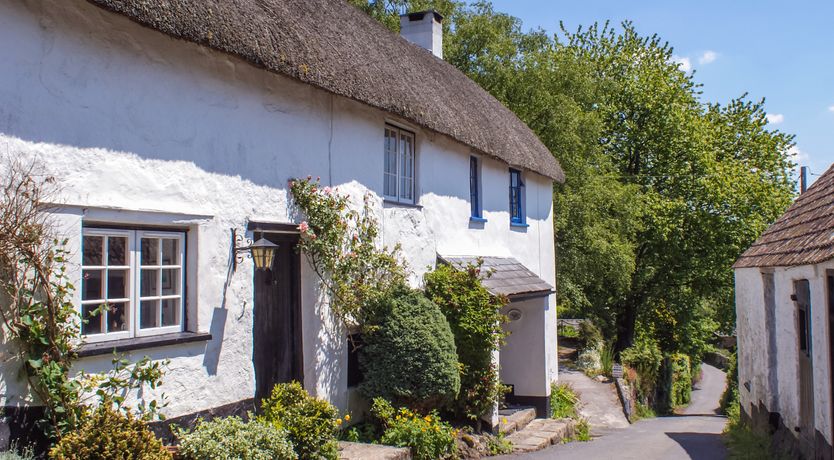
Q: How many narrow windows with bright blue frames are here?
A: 2